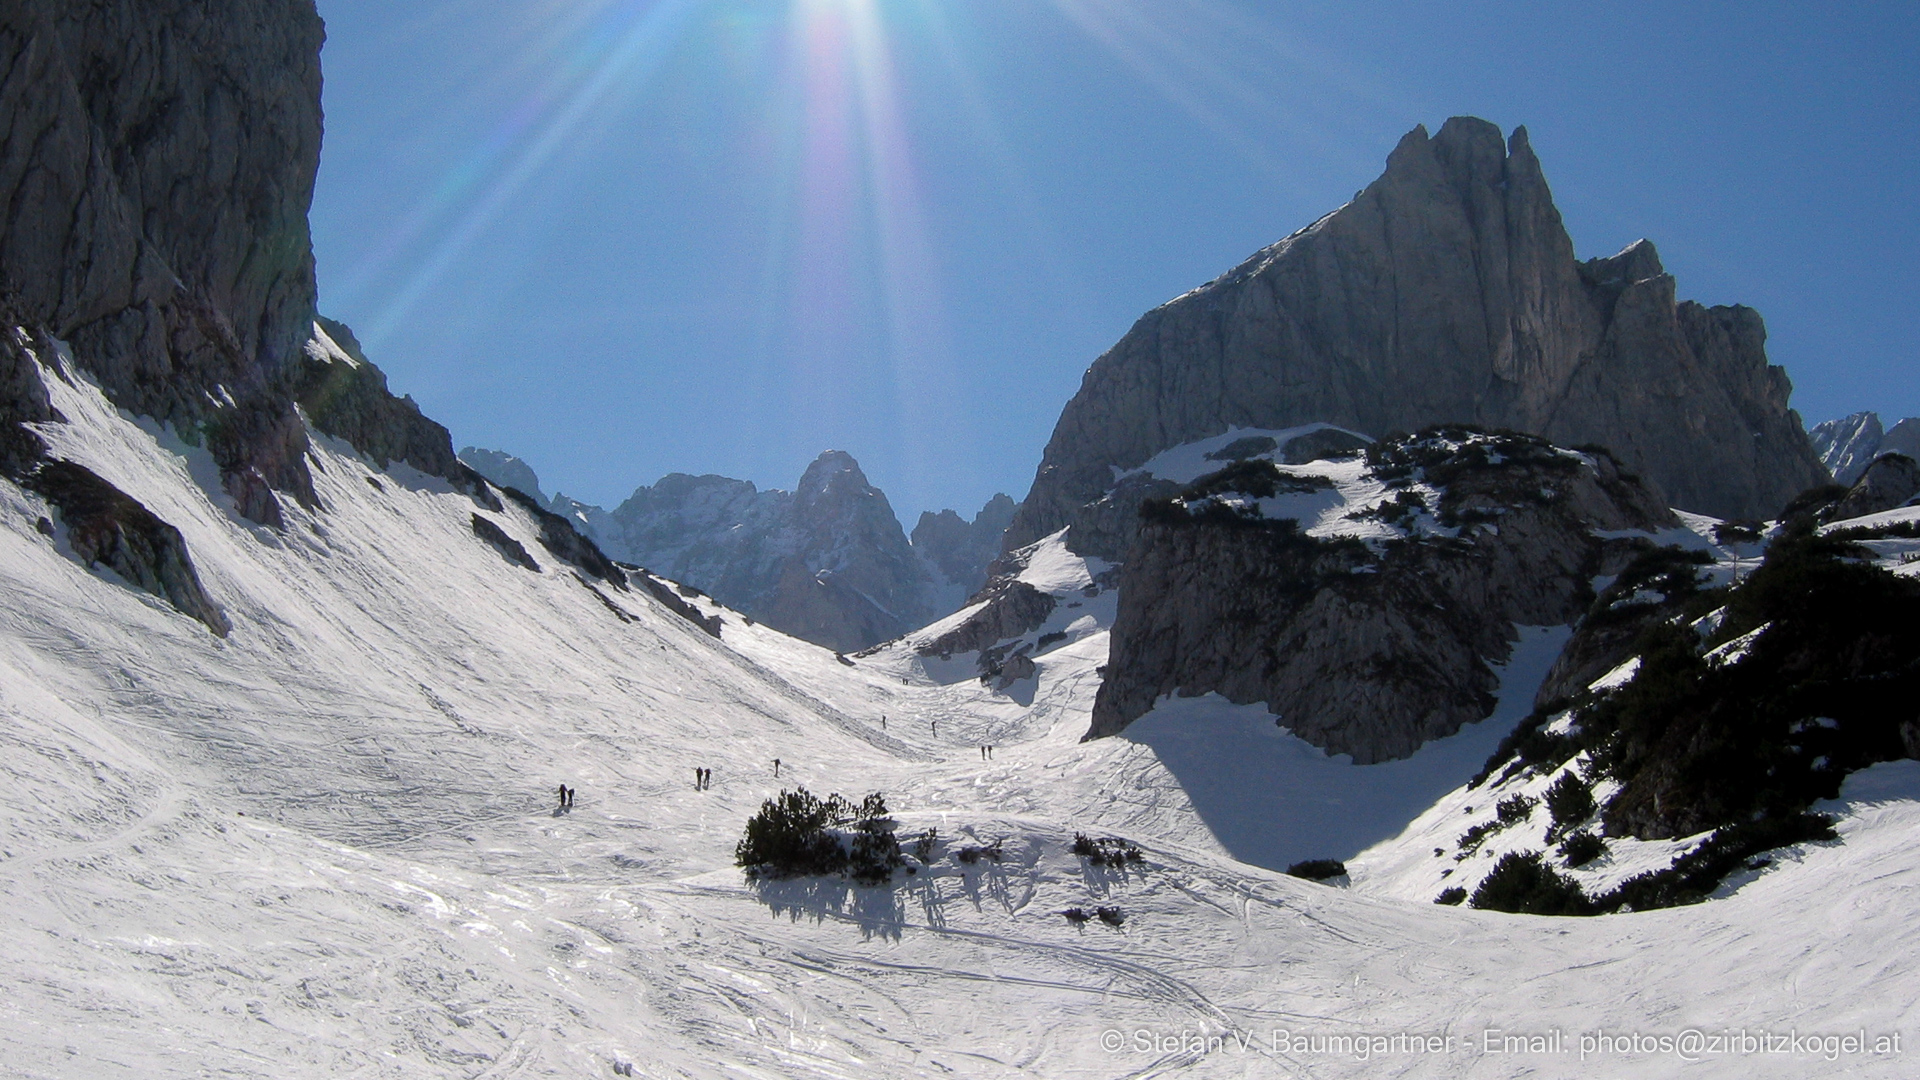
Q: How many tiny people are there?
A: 11